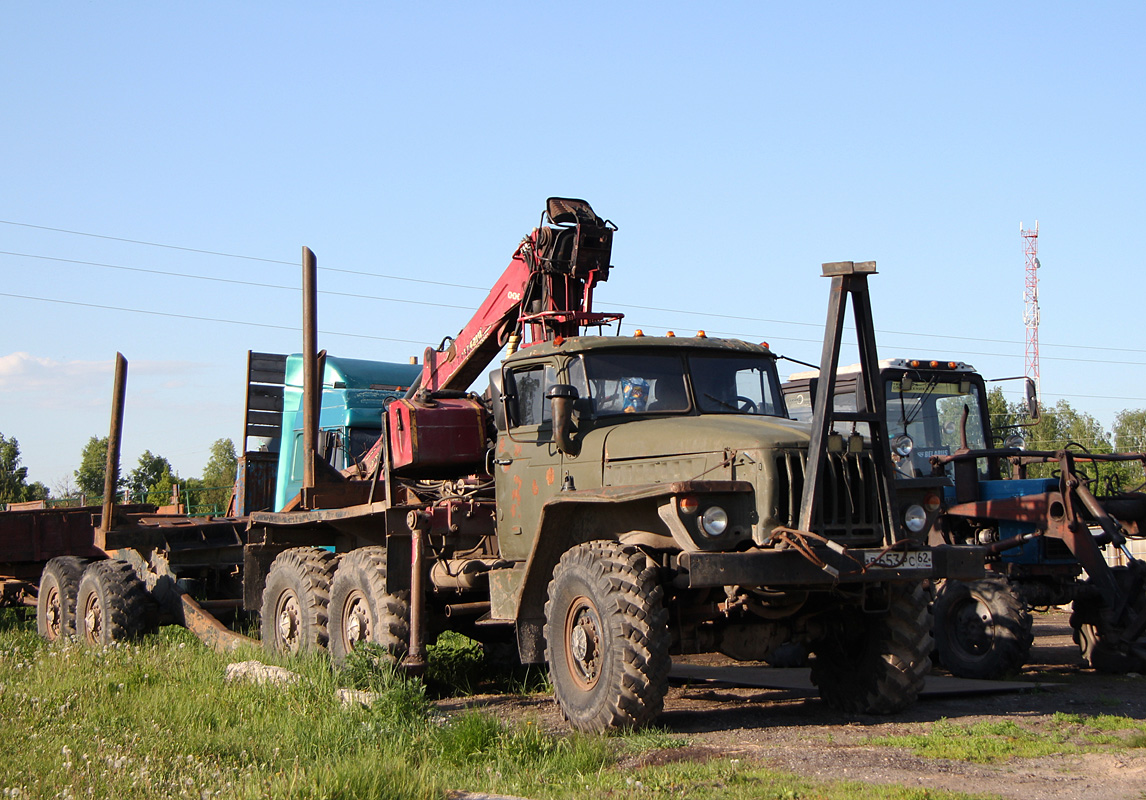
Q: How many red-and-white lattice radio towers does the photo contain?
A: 1